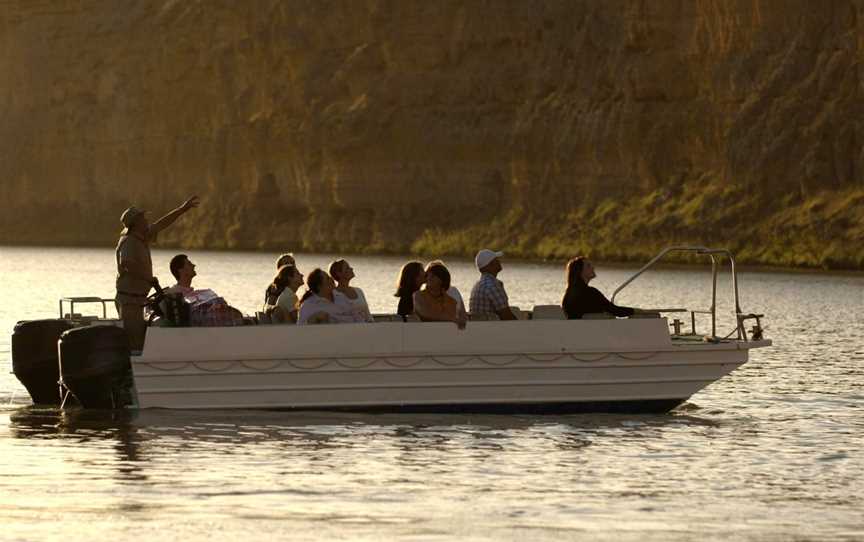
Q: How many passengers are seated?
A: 10